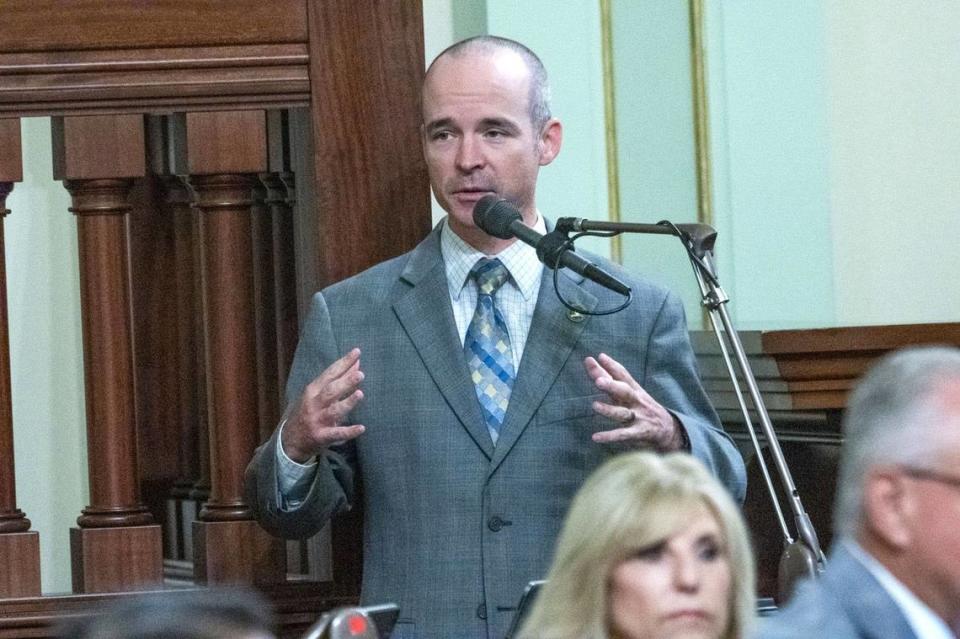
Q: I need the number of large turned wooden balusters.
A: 3